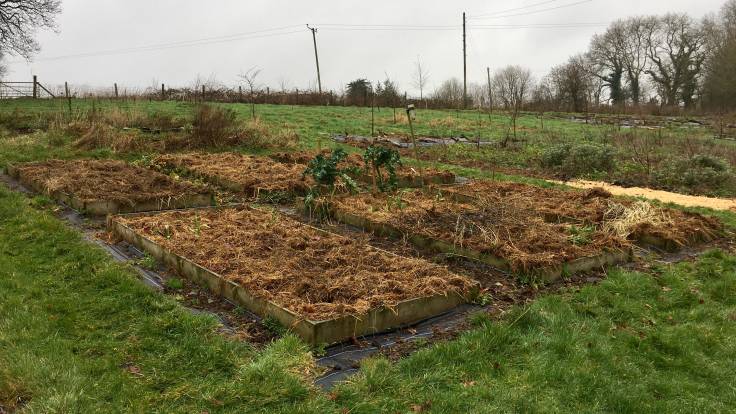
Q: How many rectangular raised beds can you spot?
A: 6